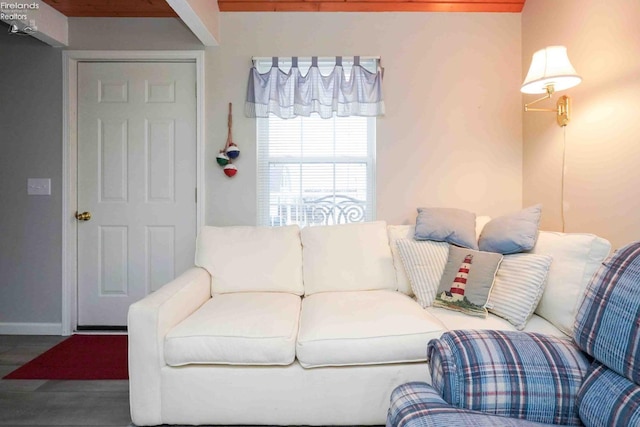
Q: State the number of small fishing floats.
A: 3